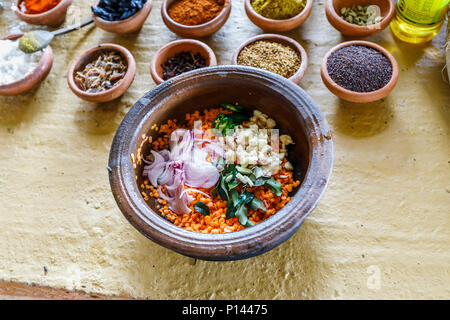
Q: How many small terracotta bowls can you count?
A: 10